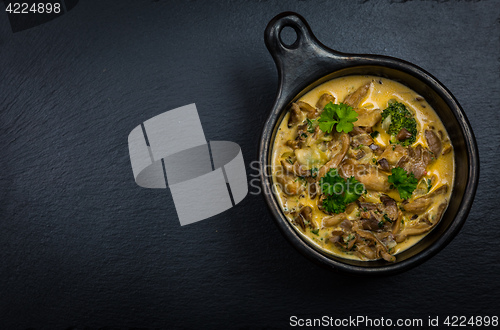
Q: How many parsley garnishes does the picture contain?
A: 3